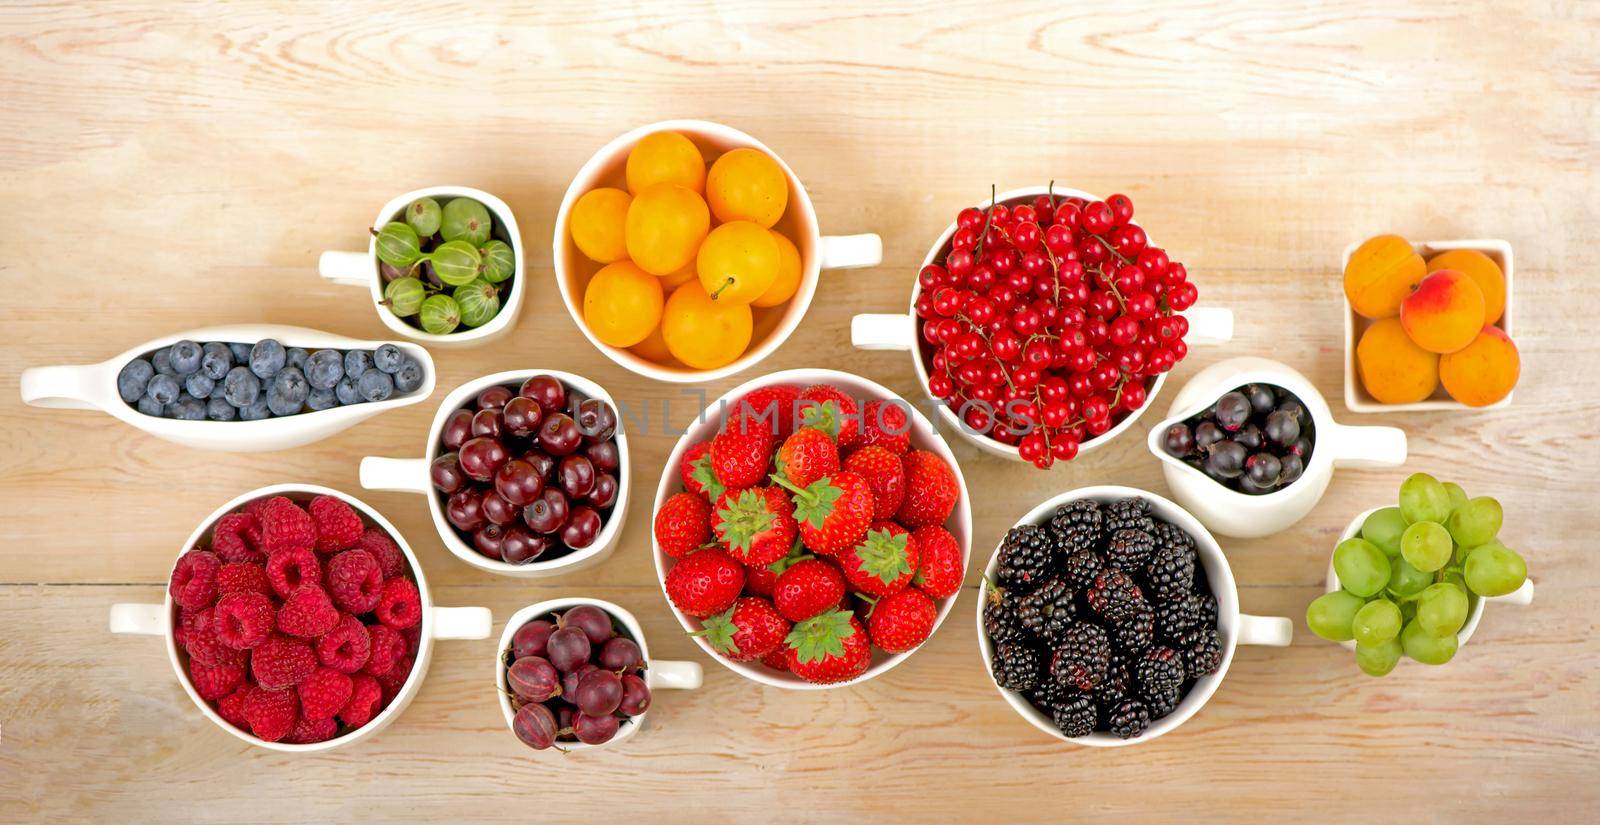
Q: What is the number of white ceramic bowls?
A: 12